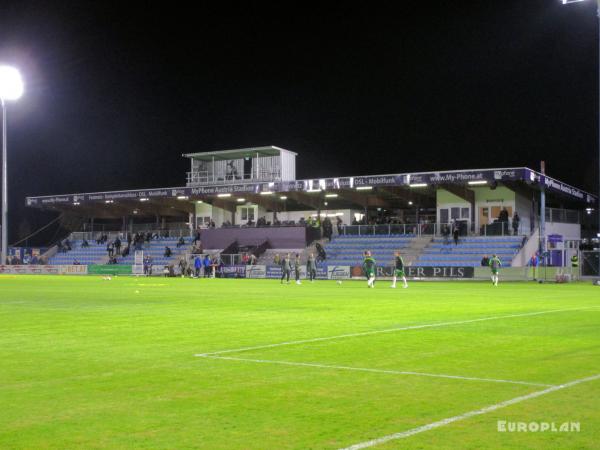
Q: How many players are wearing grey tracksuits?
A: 3